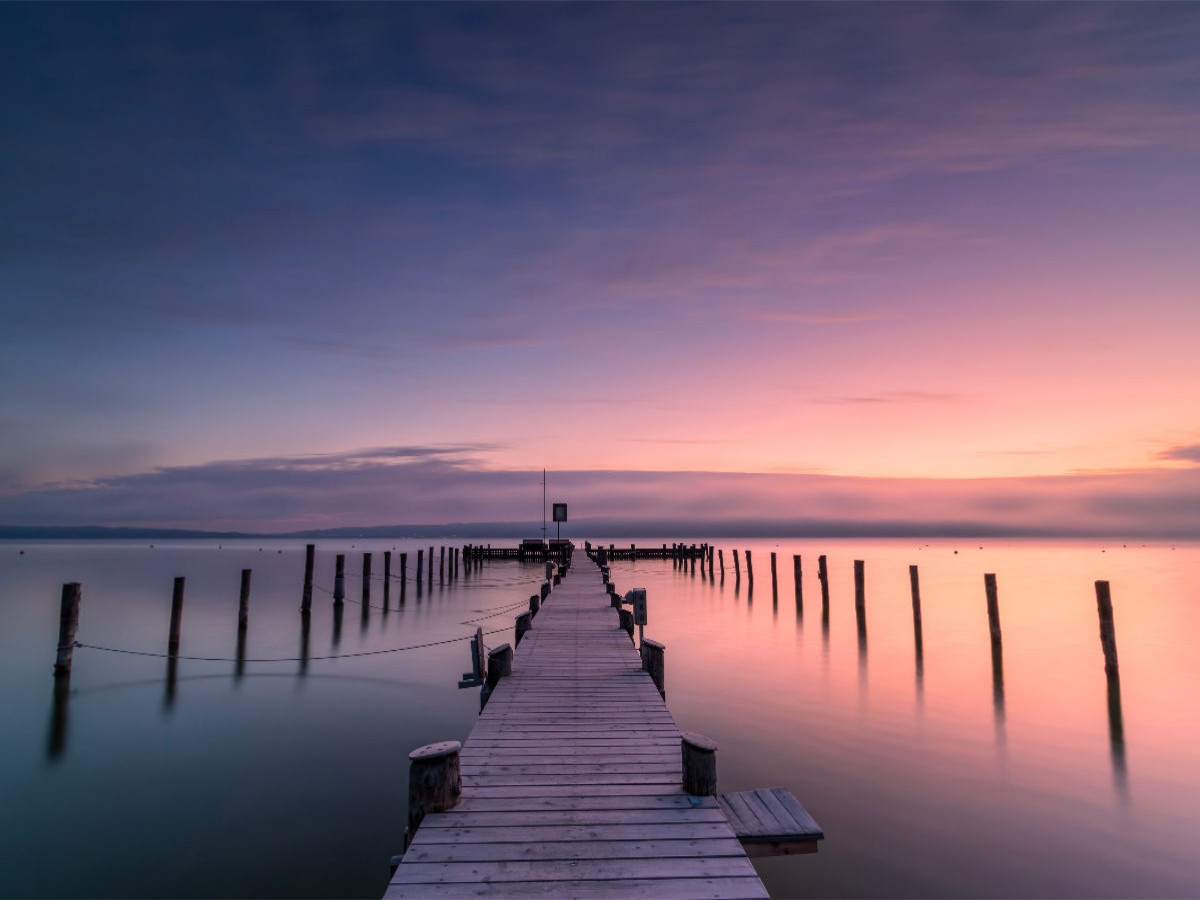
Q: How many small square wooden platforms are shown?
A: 1